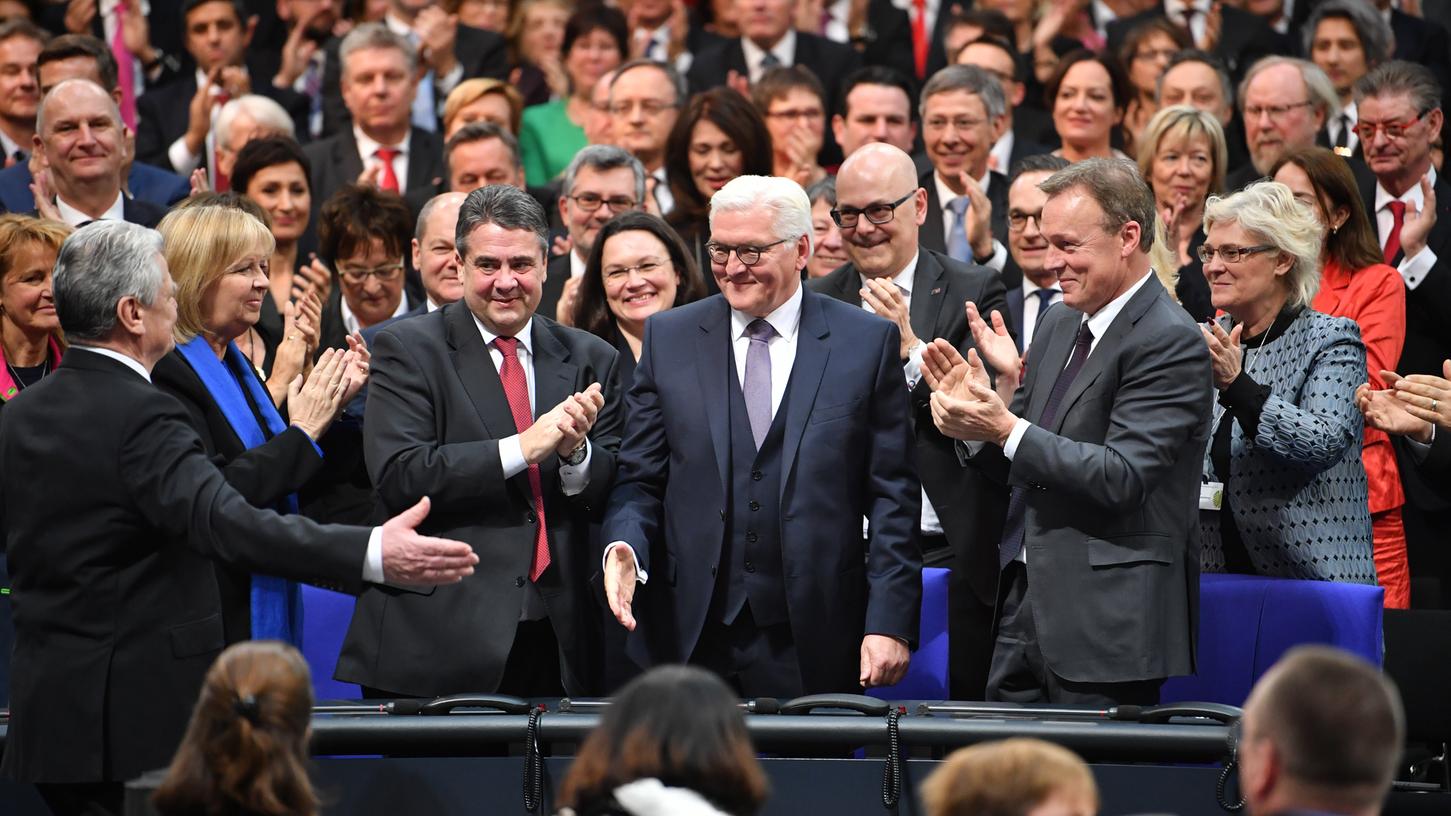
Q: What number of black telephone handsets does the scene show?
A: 3